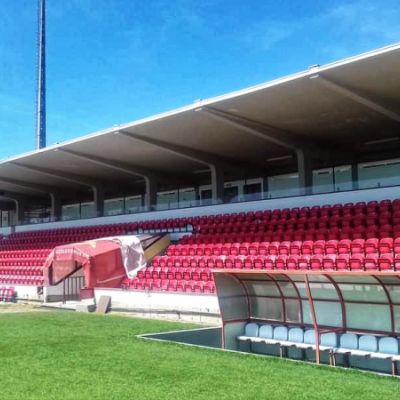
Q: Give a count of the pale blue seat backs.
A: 9